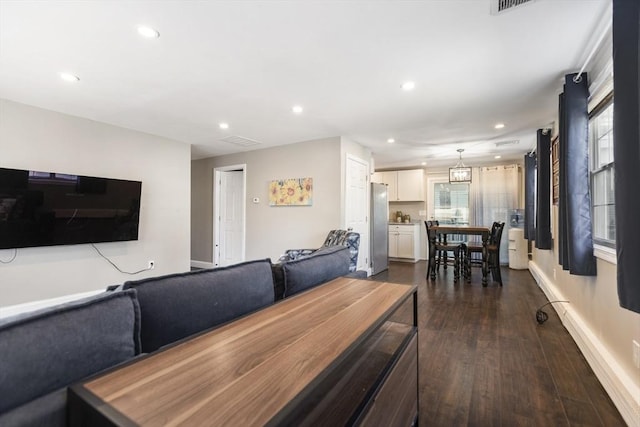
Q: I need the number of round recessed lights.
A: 9